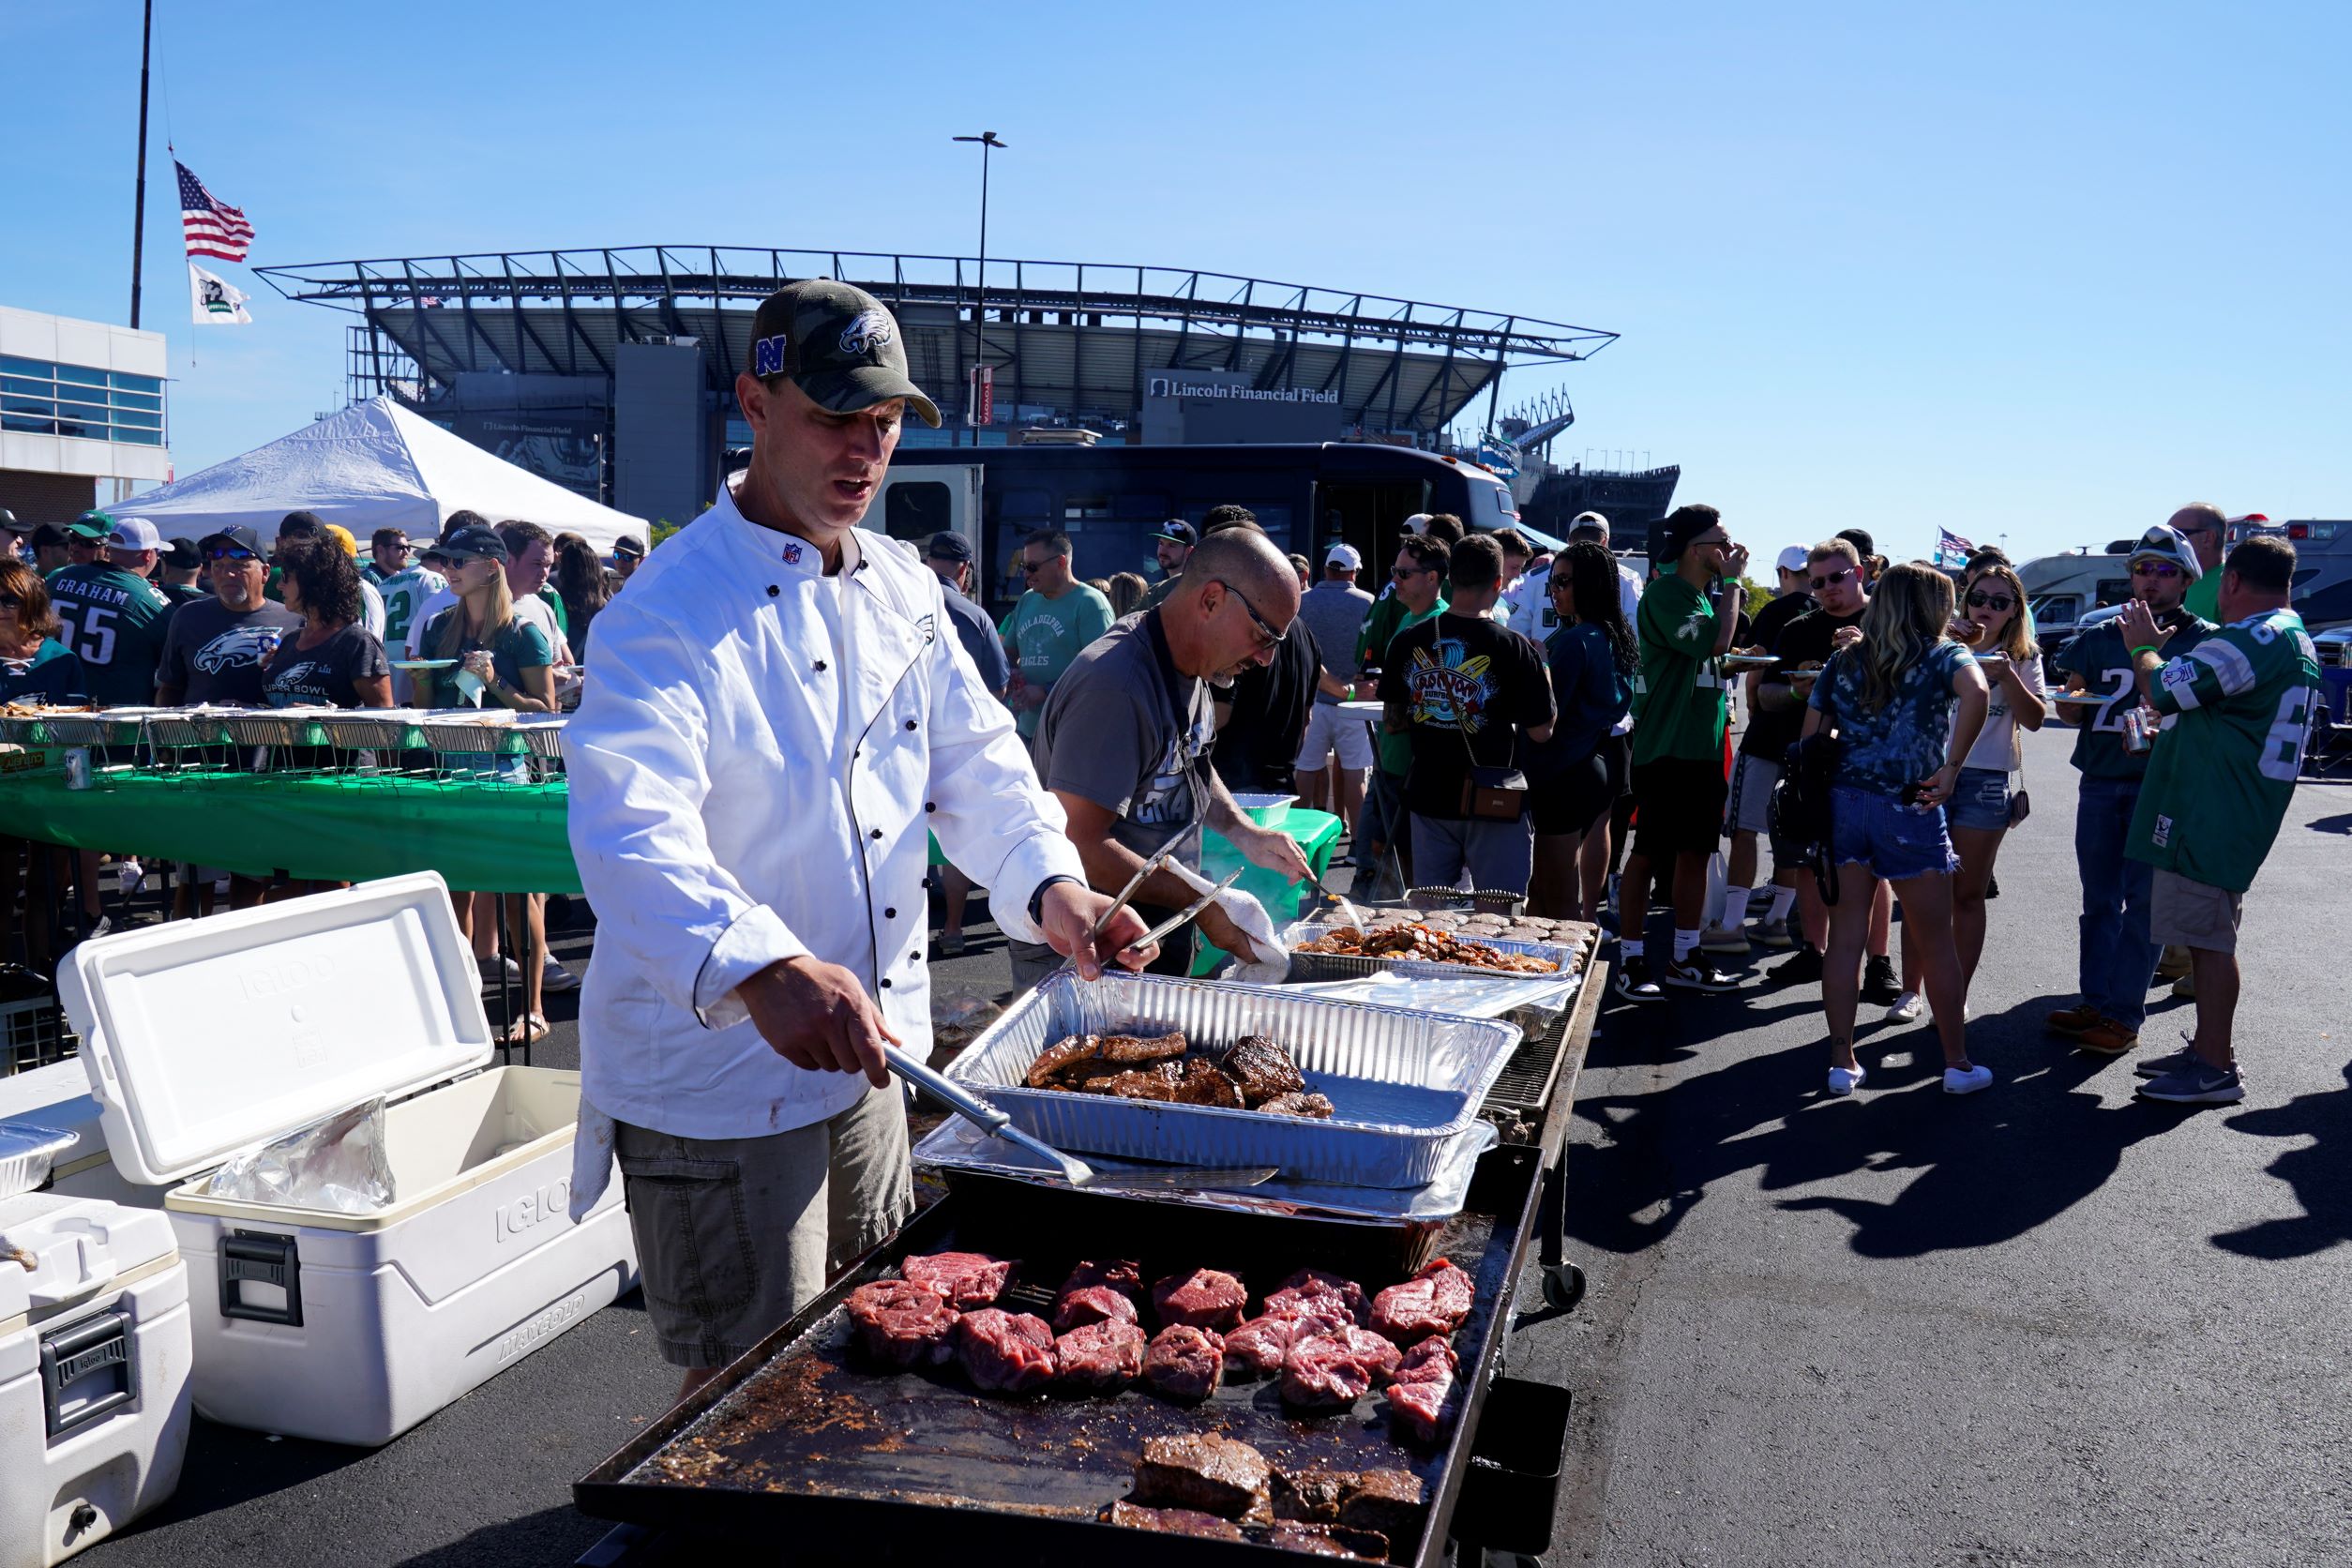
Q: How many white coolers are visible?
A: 3